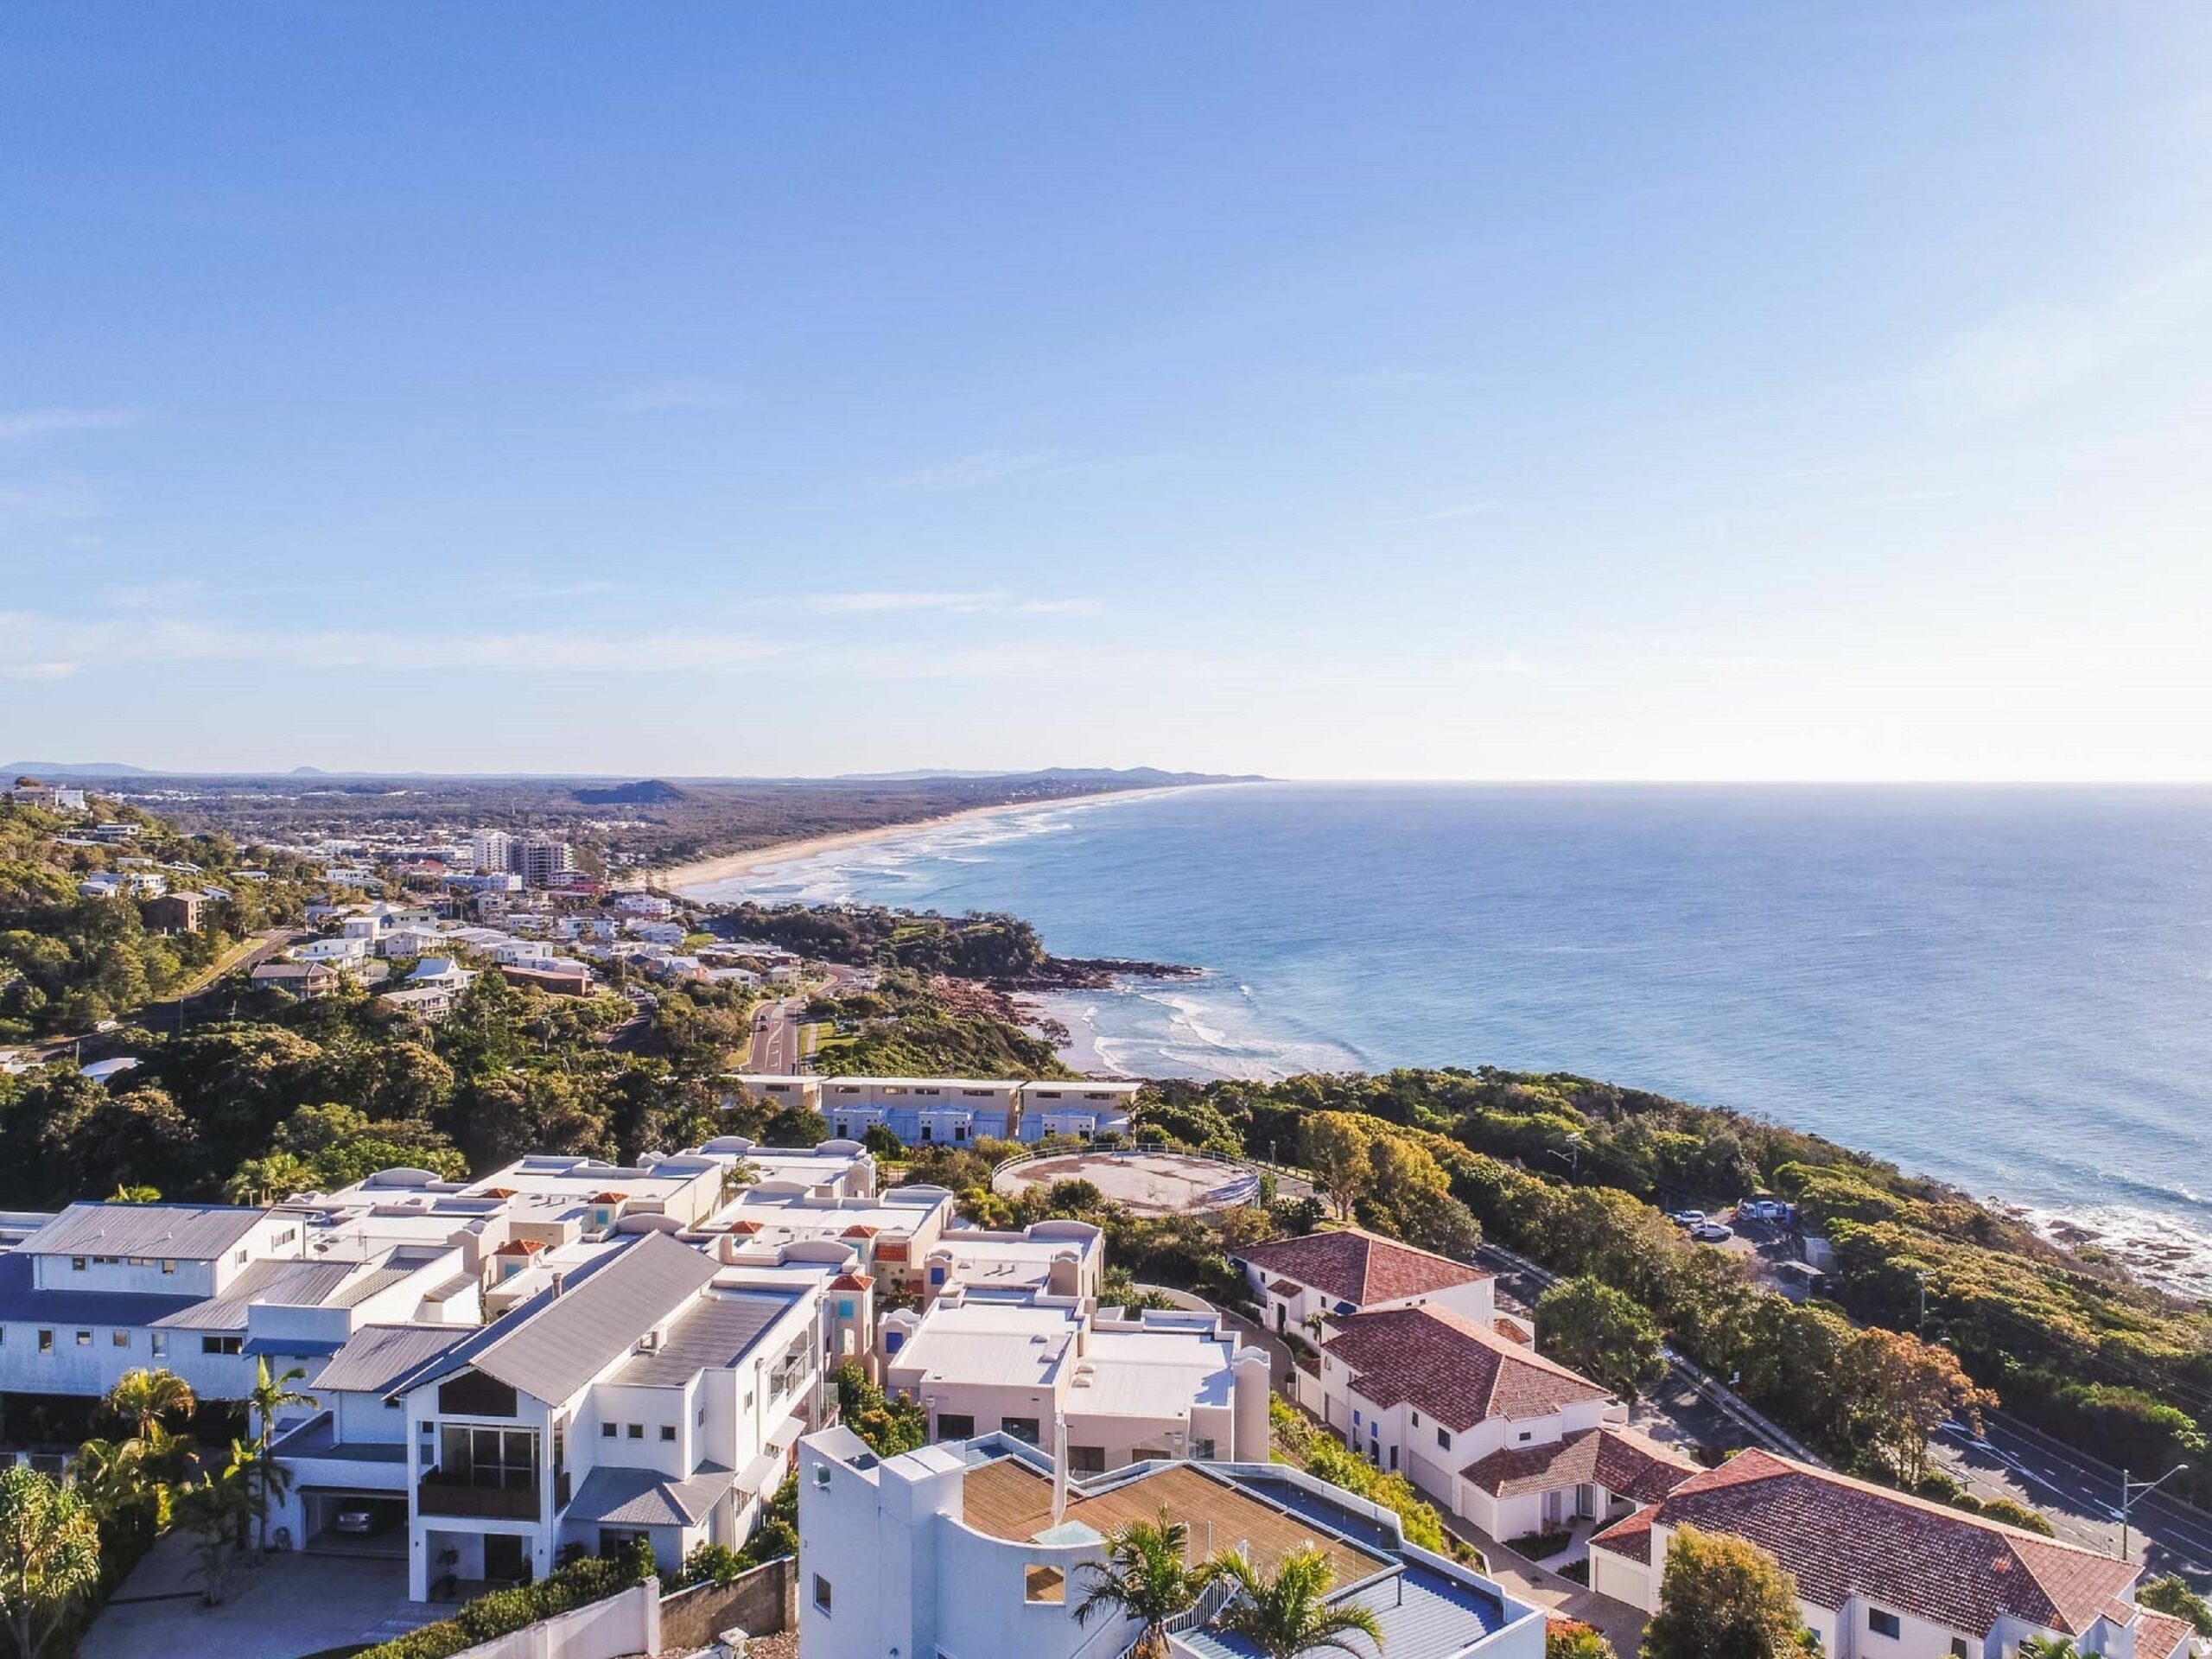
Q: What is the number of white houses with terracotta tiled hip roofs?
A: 3